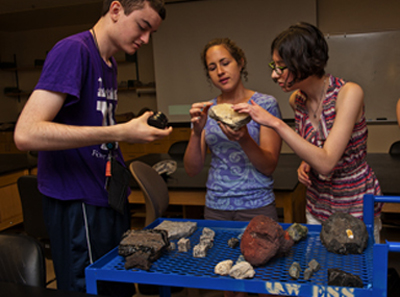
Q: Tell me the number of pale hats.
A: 0